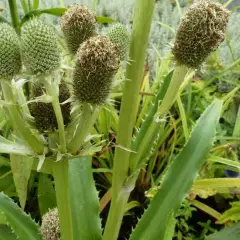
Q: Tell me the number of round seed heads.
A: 8